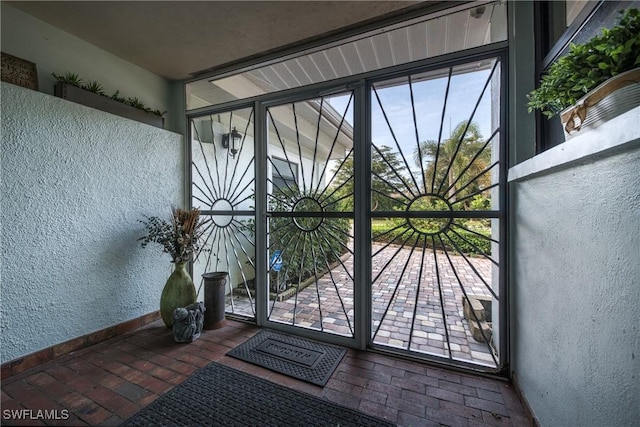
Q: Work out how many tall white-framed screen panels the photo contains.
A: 3